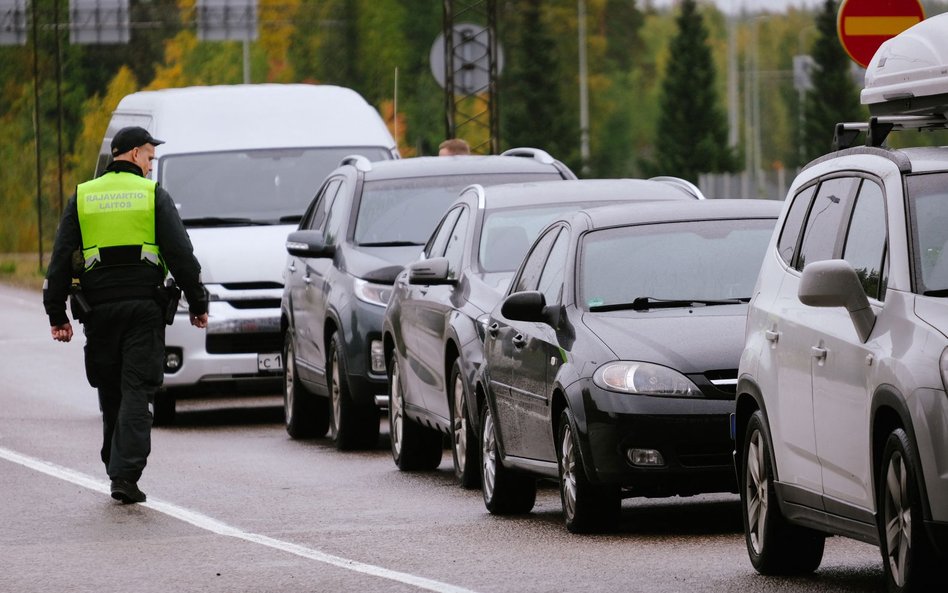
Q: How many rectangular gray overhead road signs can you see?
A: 3